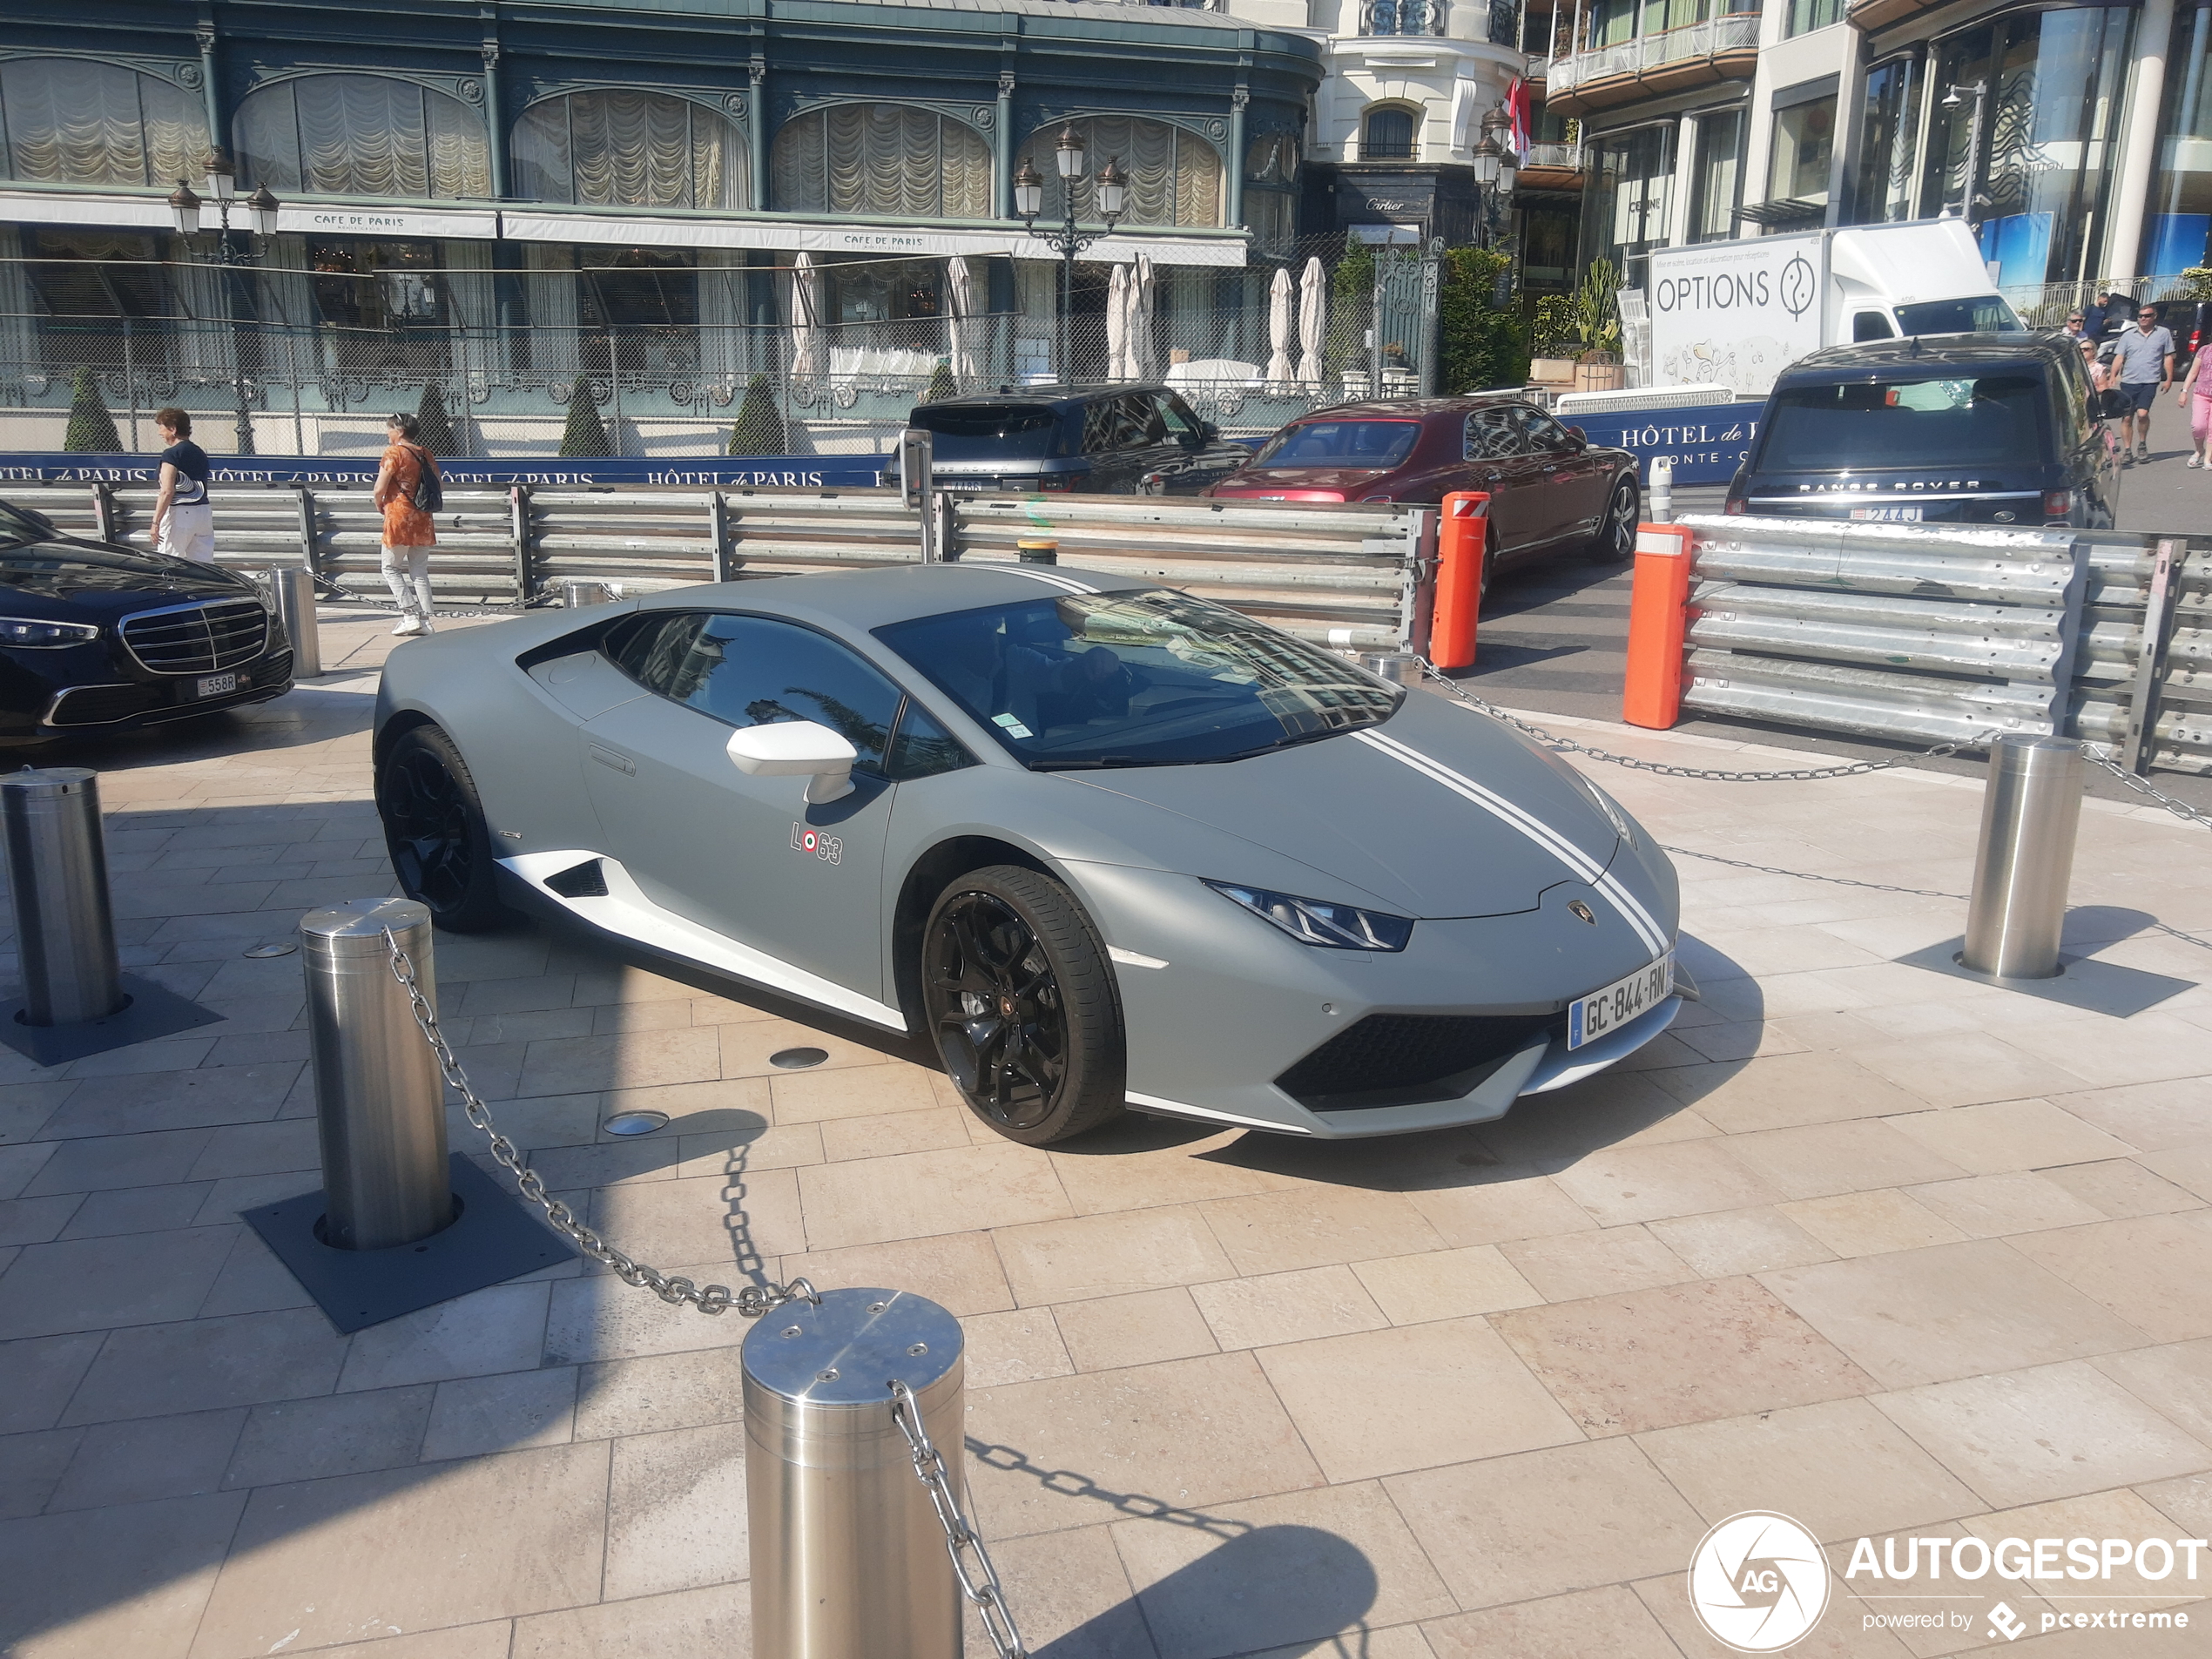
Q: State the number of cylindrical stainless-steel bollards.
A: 7